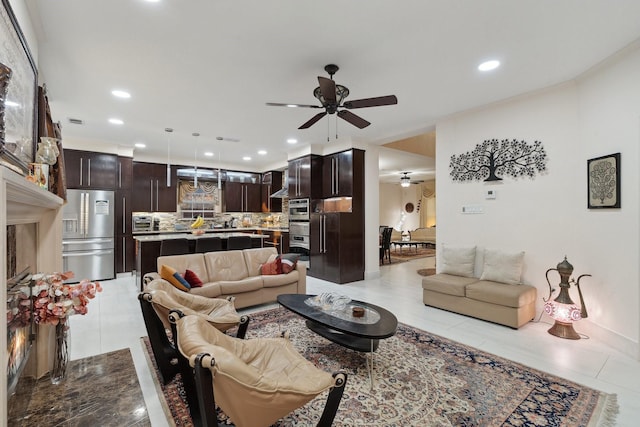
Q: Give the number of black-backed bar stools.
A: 3